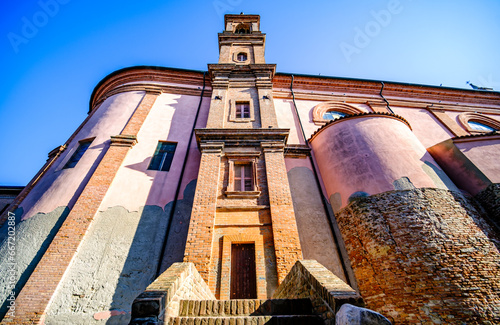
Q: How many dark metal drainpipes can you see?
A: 3